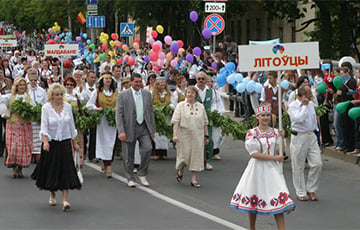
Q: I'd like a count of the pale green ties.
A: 1